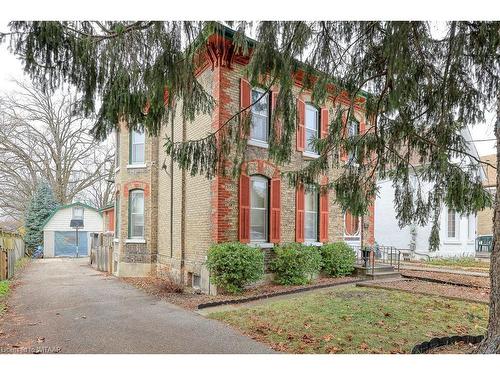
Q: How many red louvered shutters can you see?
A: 10